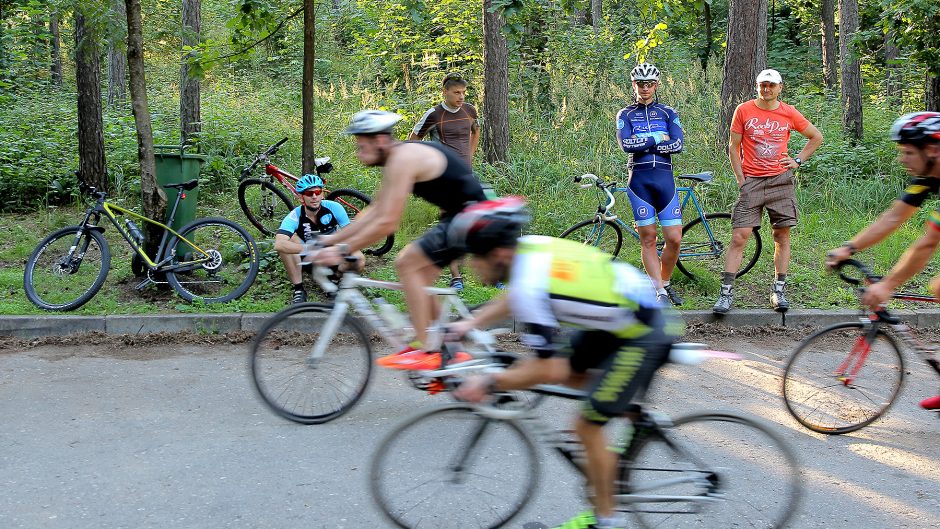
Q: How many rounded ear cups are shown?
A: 0